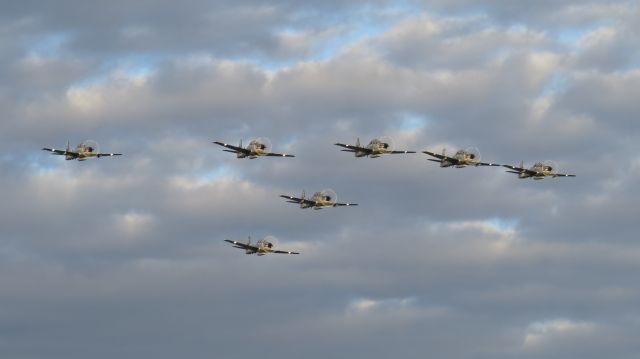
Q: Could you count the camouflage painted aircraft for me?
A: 7